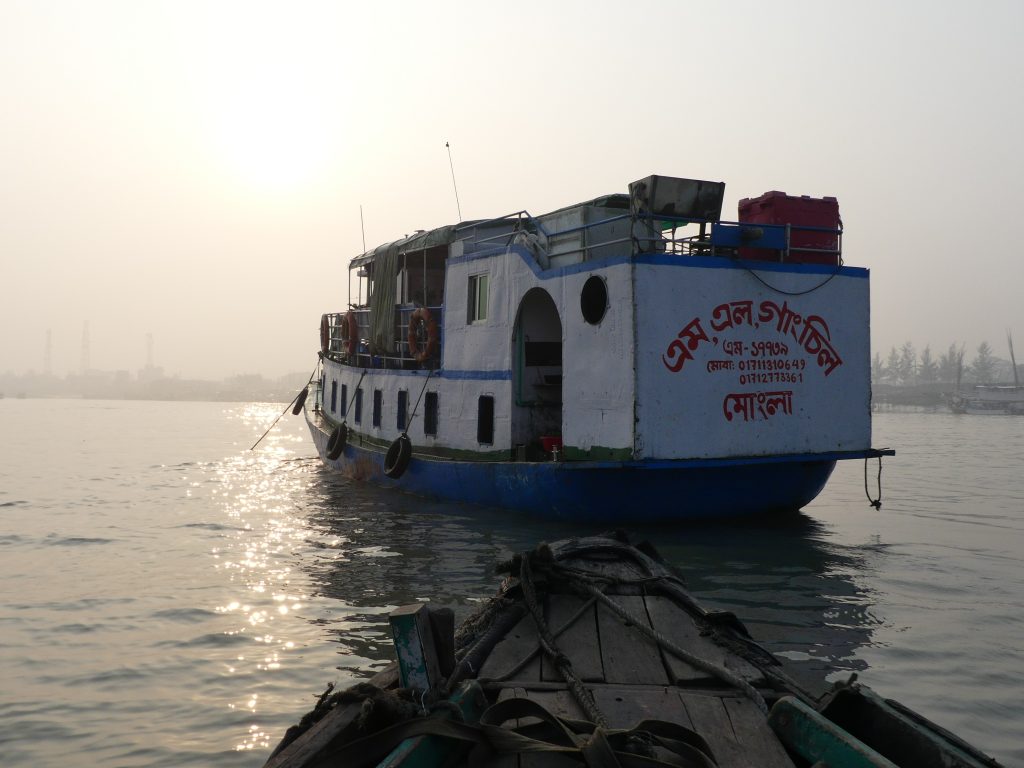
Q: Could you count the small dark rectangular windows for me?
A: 8